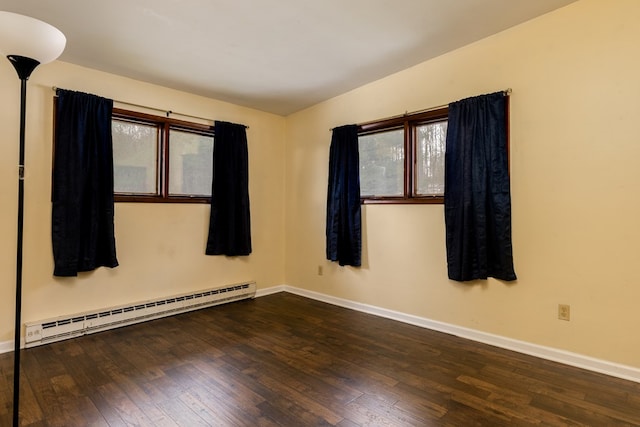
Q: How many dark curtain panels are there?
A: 4